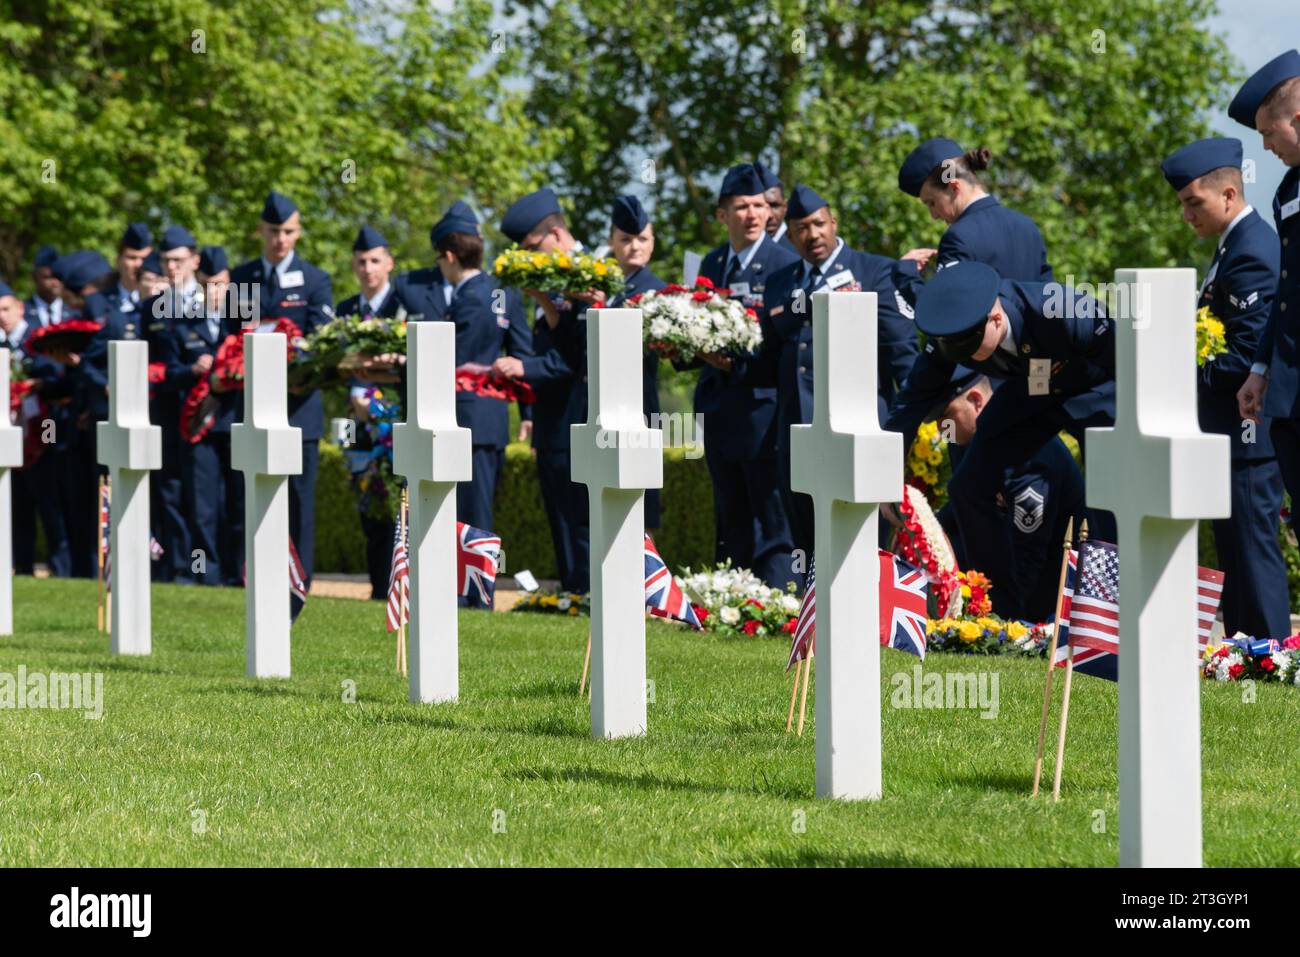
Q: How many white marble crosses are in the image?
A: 7